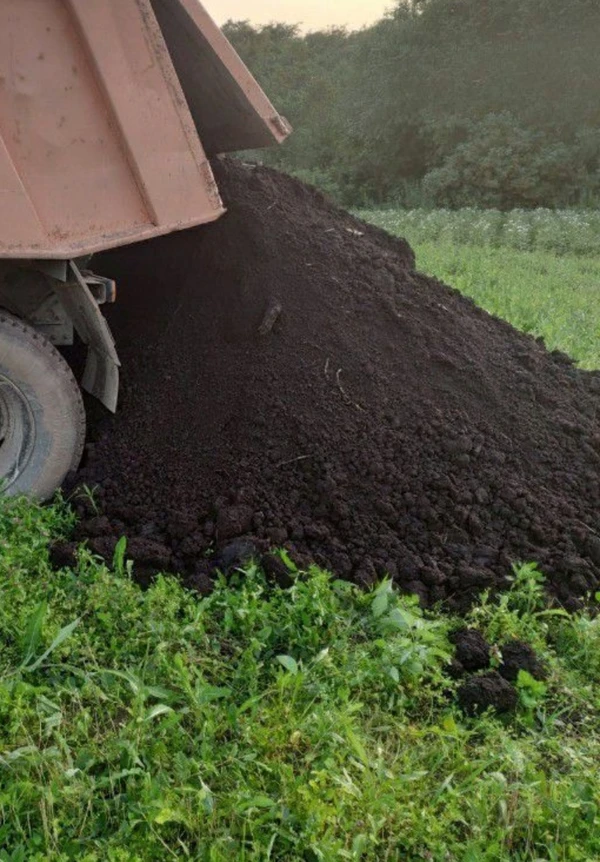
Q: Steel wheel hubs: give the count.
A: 1